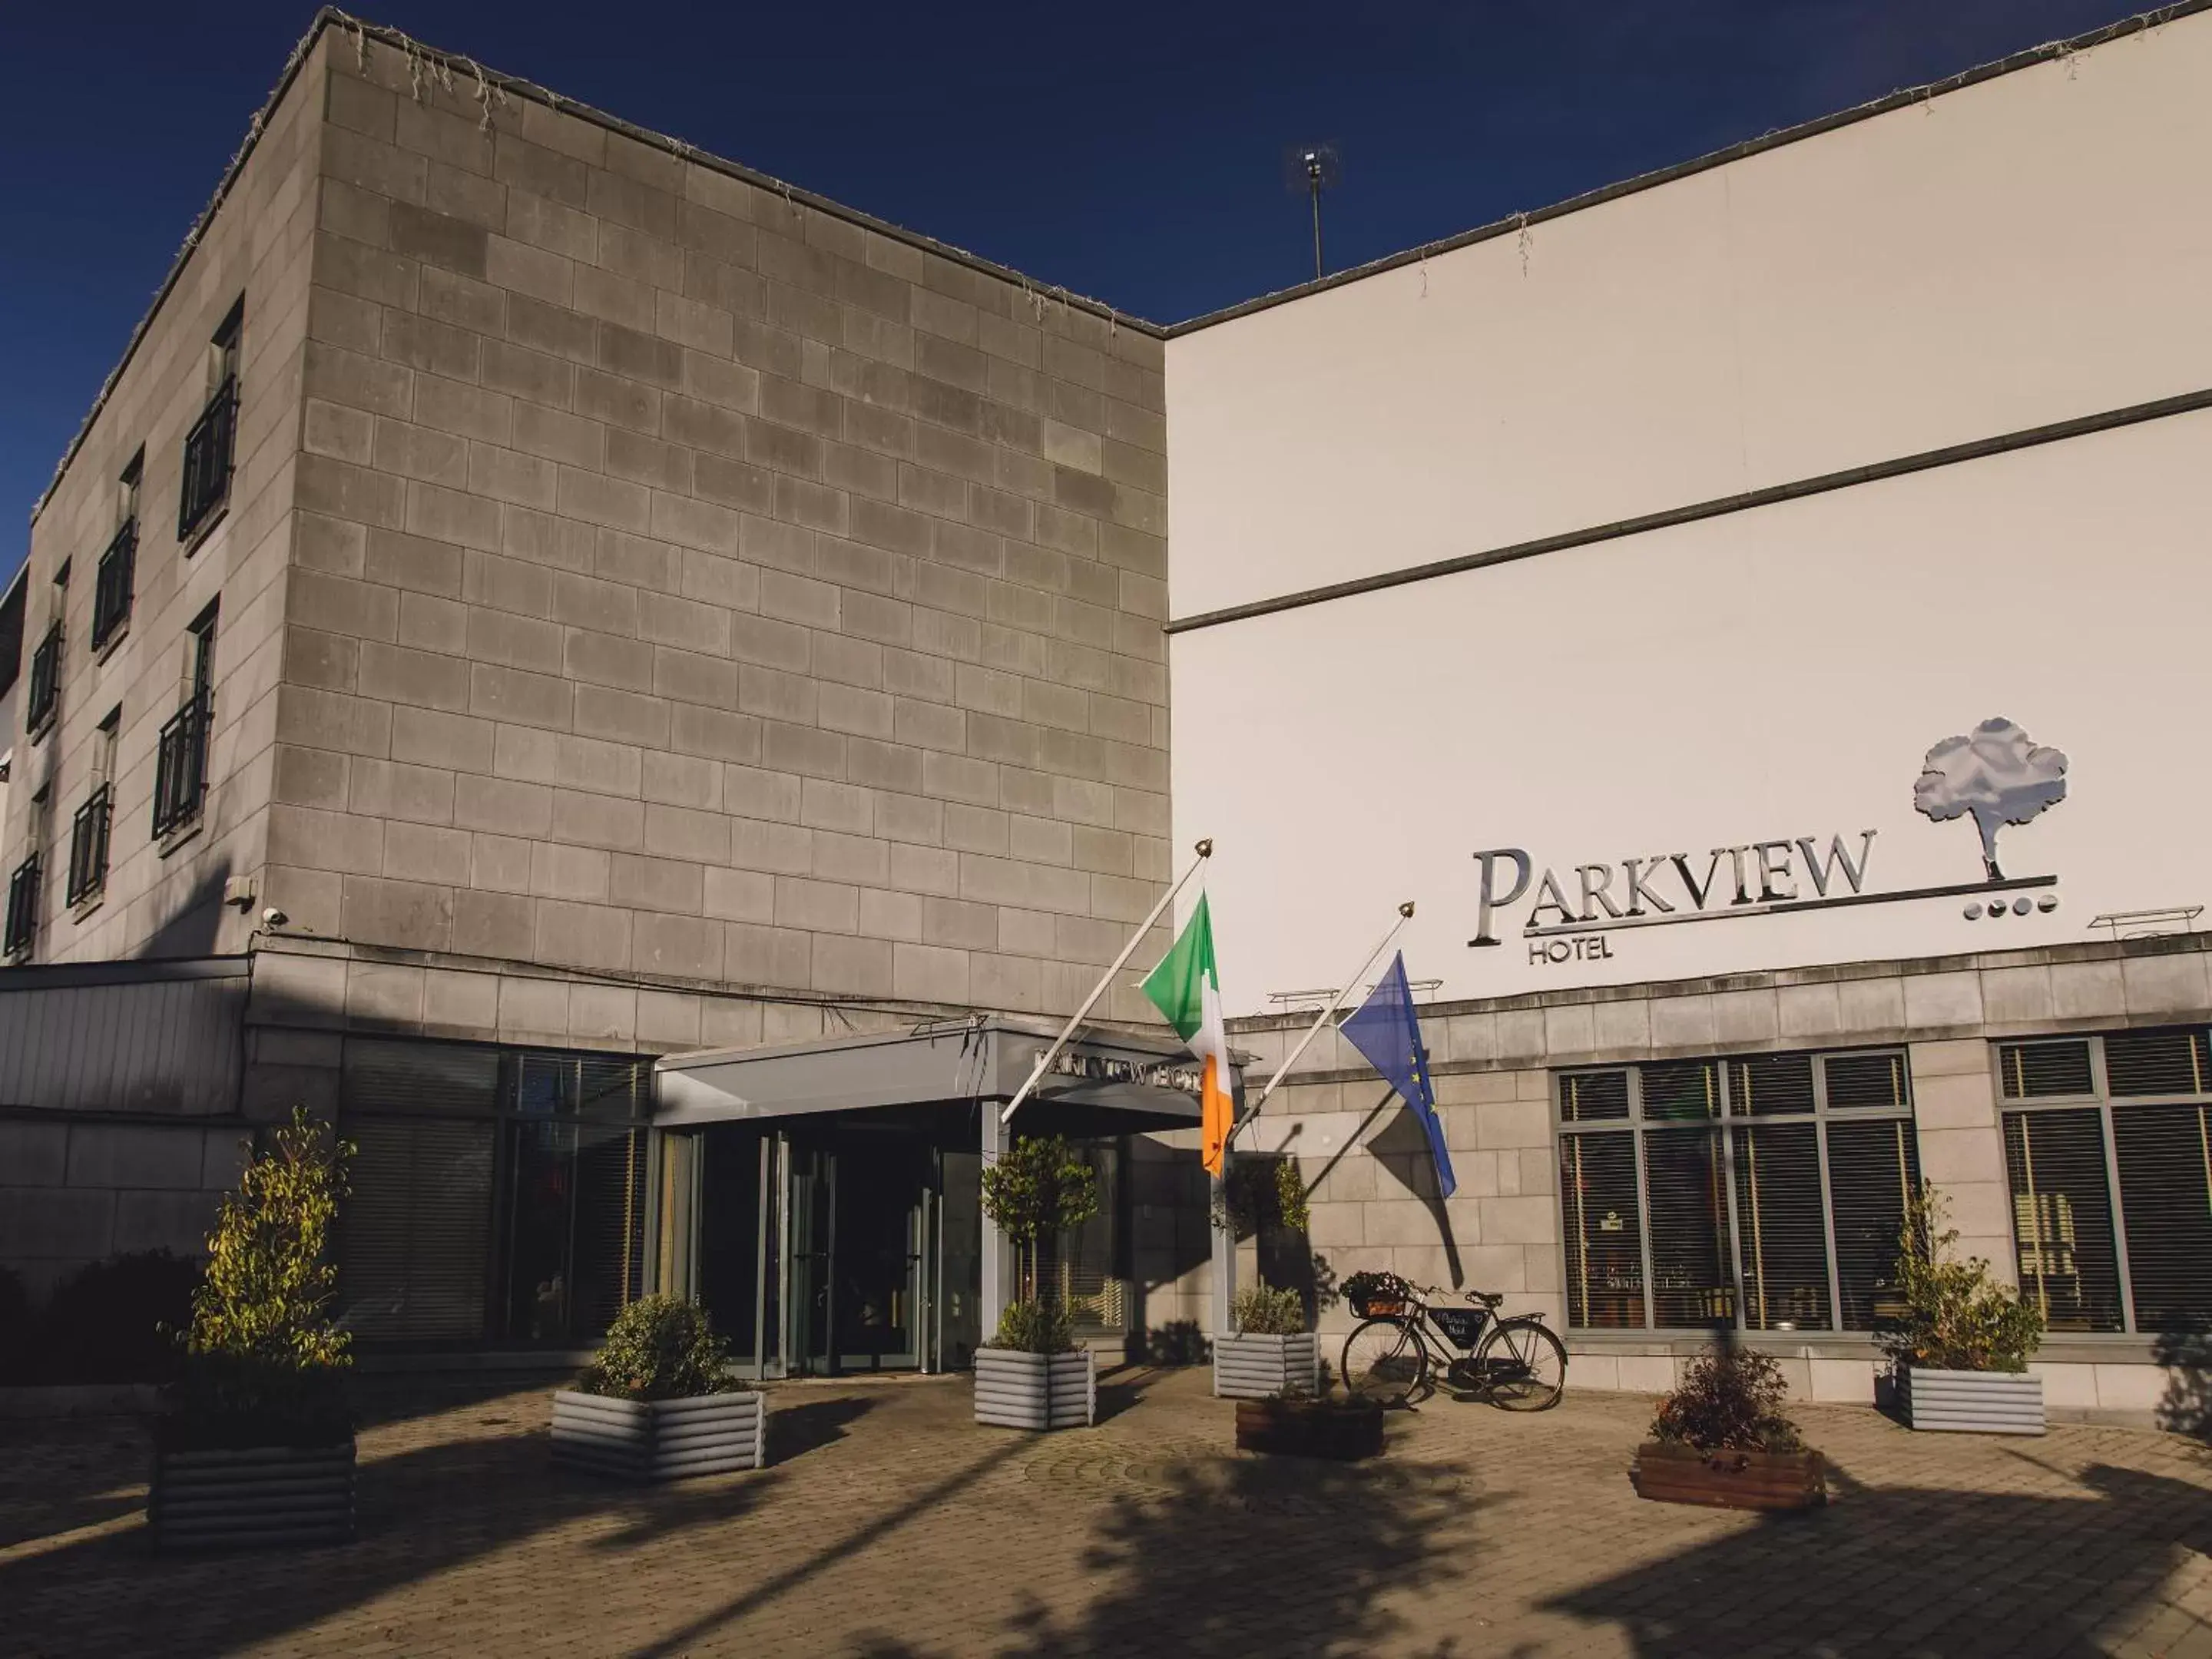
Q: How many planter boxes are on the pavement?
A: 7